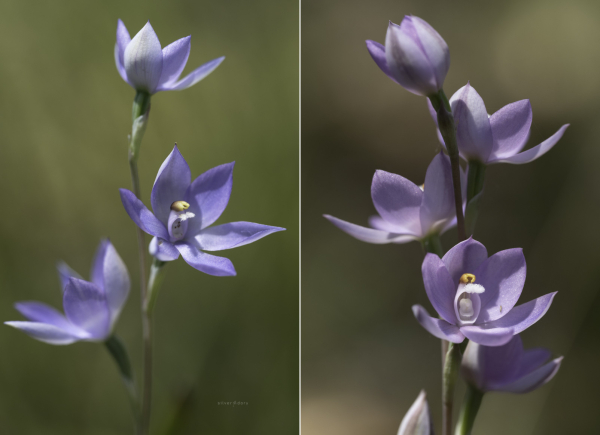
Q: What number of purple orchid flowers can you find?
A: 8